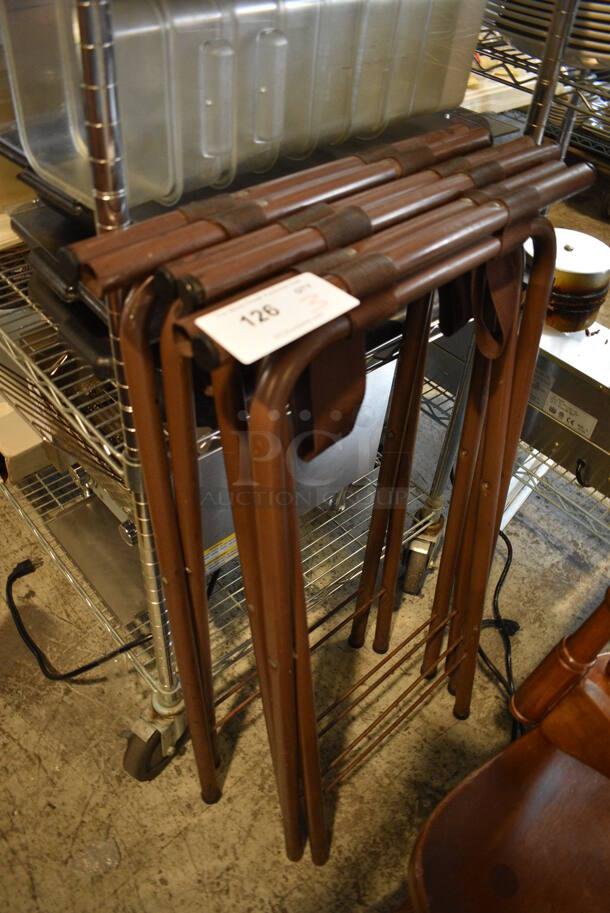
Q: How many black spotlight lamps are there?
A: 0